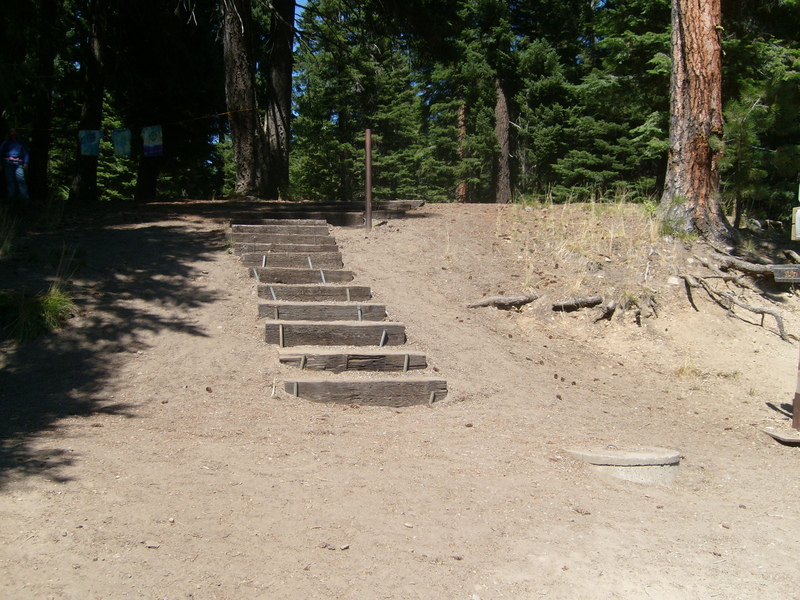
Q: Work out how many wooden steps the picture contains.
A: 11